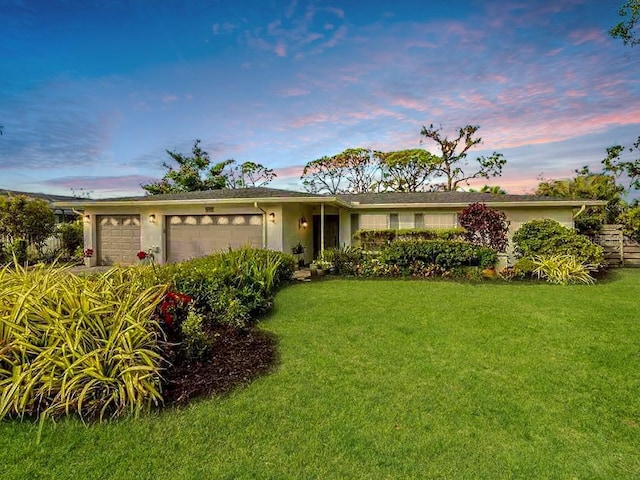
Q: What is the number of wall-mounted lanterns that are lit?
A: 4